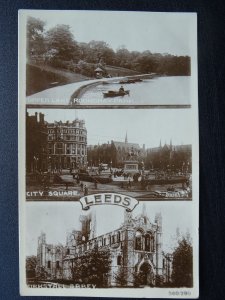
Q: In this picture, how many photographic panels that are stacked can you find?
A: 3